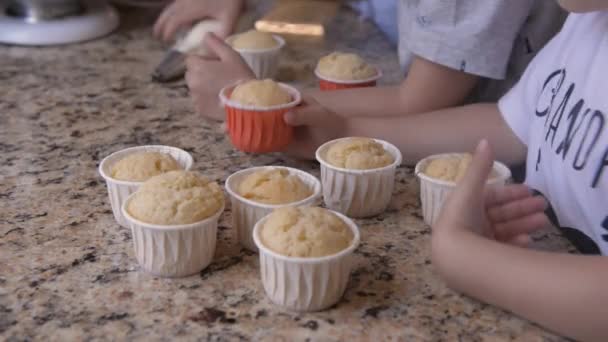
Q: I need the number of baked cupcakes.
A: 9